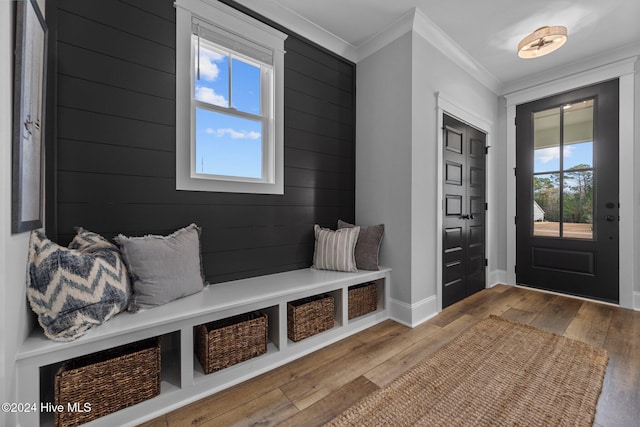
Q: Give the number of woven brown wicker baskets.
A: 4